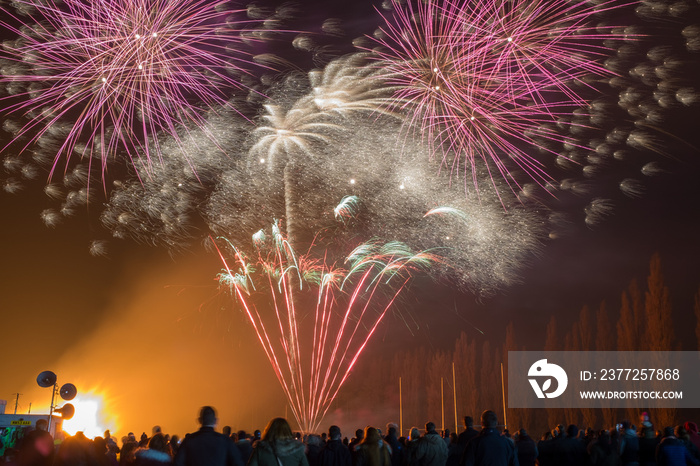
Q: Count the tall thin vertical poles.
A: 4